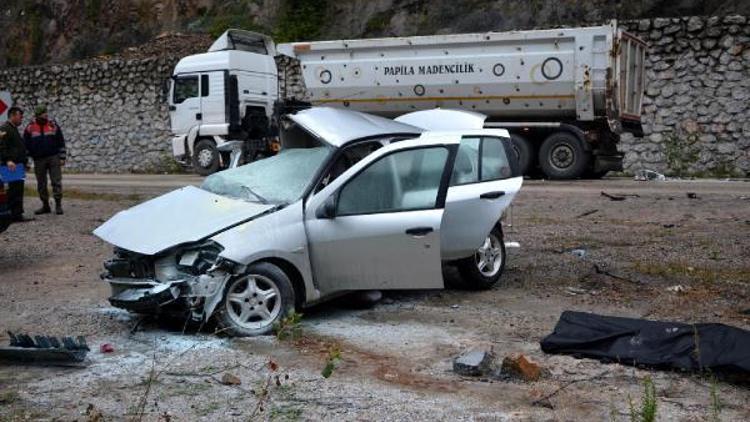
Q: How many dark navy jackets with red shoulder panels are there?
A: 1